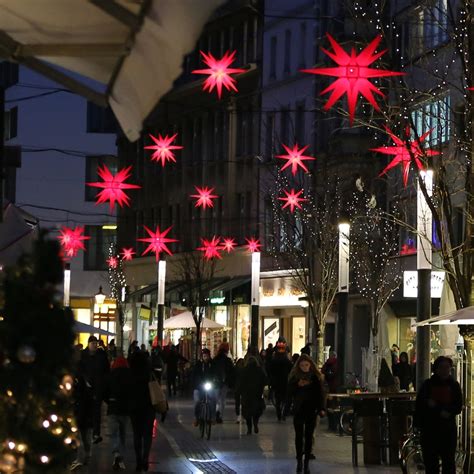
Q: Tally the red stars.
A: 15